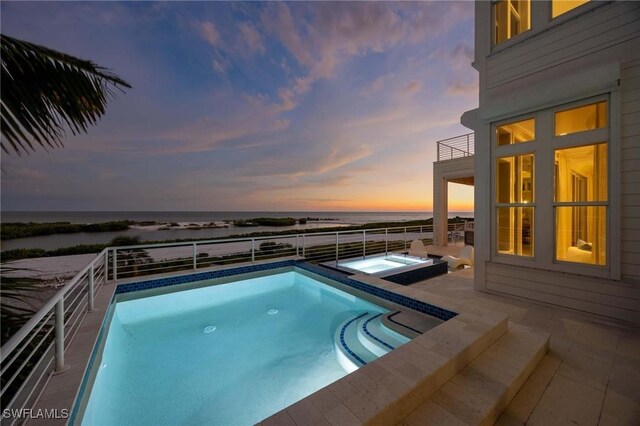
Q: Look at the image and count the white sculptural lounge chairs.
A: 2